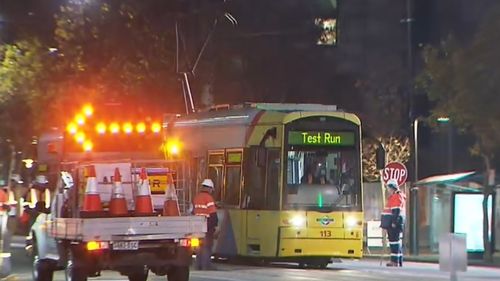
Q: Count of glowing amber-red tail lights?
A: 2